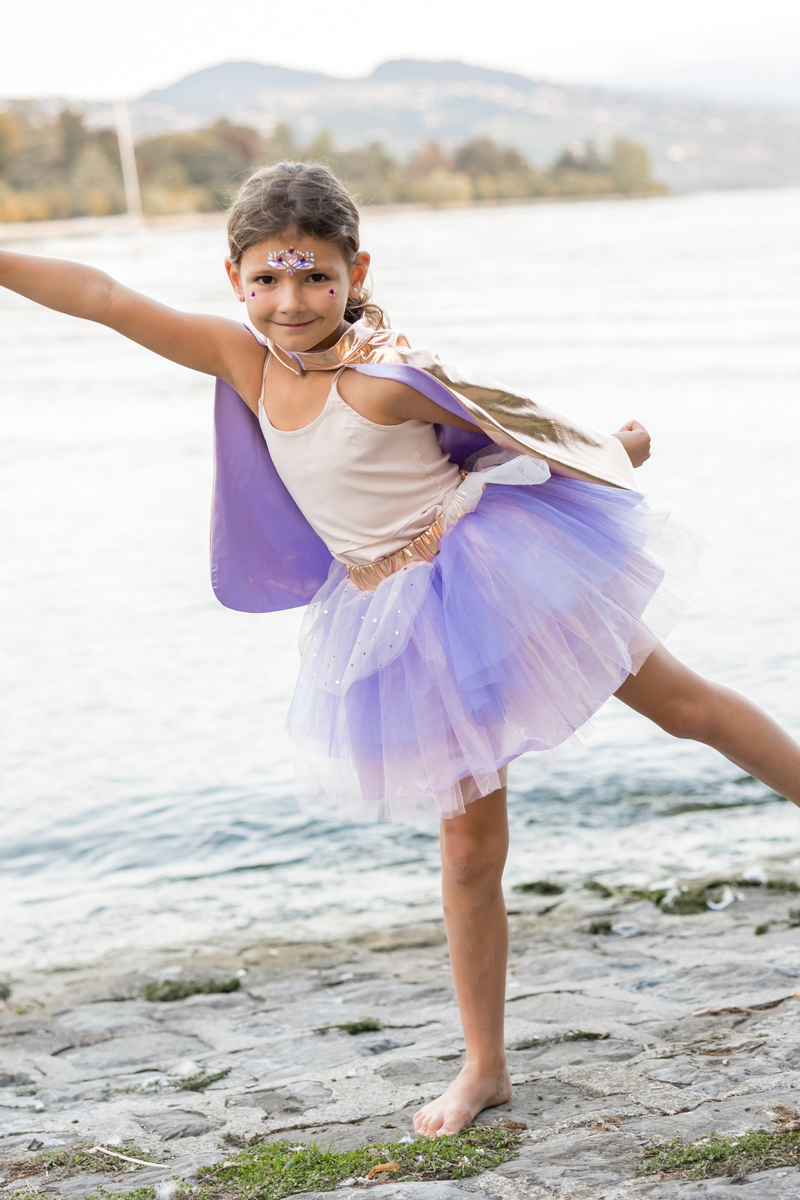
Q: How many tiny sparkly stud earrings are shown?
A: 2